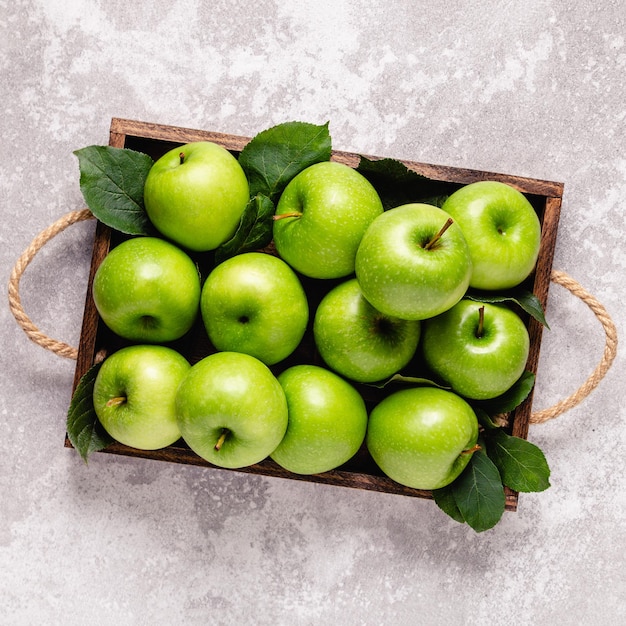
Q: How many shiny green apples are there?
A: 12